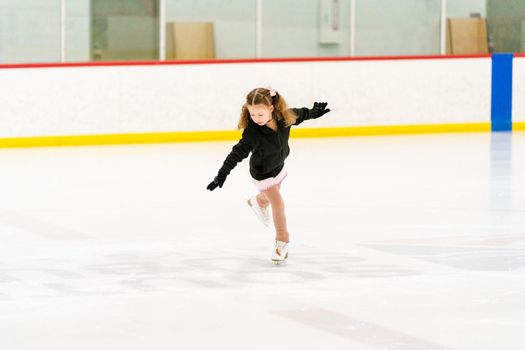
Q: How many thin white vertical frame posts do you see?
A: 5